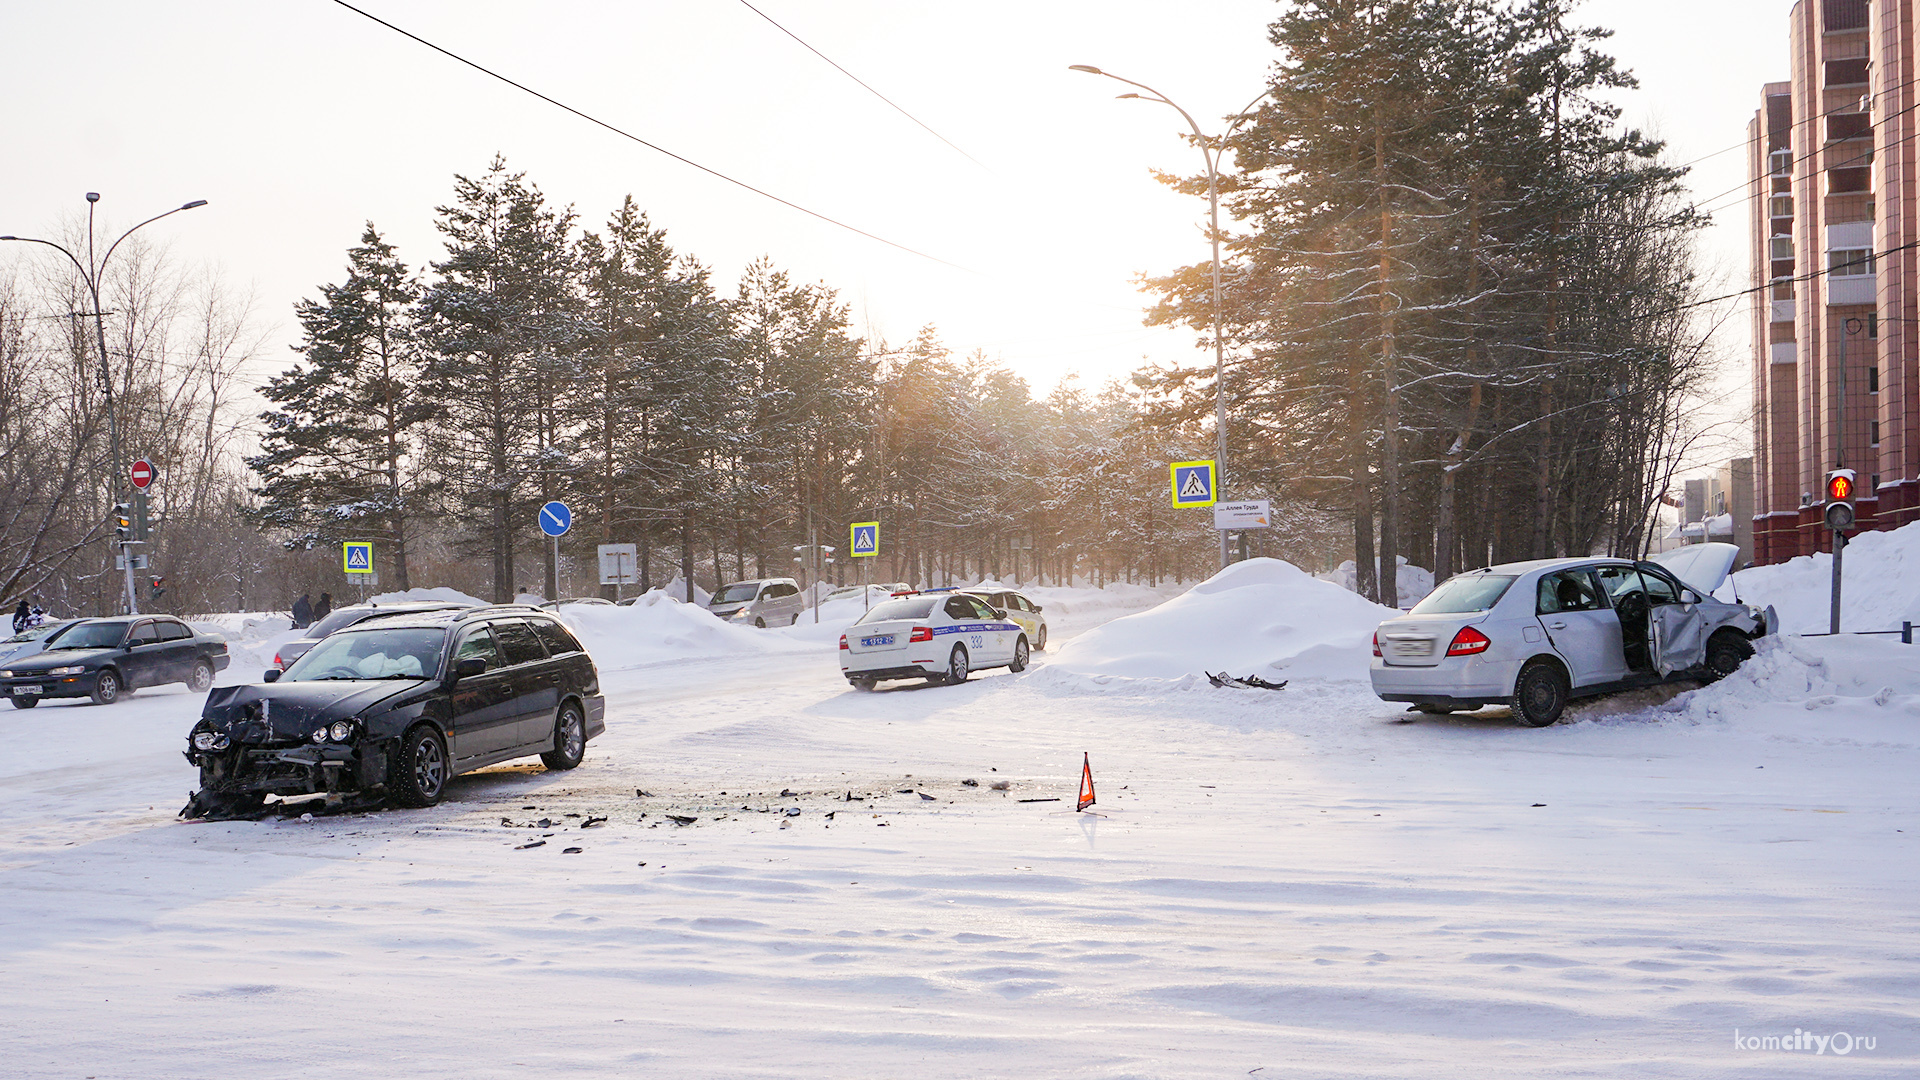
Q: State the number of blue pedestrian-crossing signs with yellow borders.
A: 3